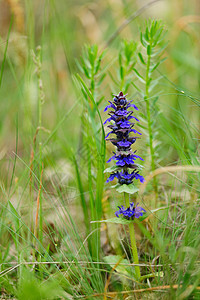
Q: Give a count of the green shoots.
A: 3